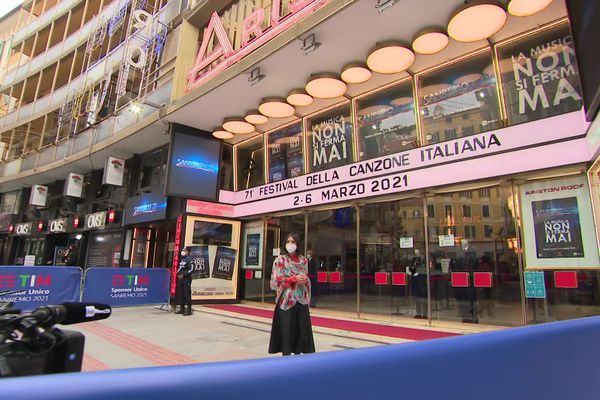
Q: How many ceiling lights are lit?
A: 11